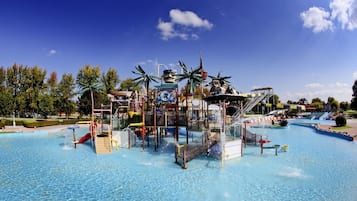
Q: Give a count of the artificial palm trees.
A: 4